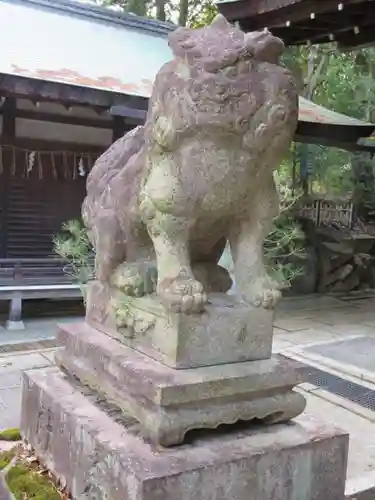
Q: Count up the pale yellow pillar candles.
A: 0